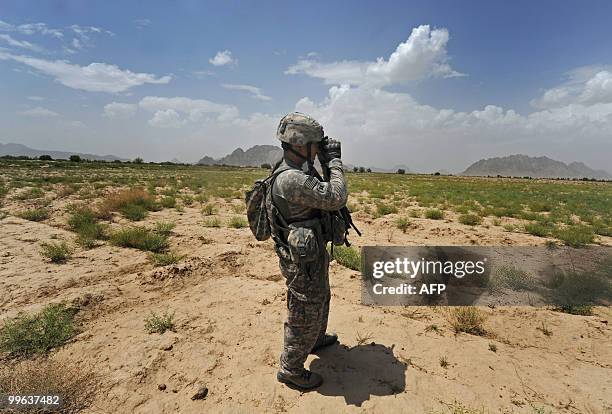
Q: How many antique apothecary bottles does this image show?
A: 0